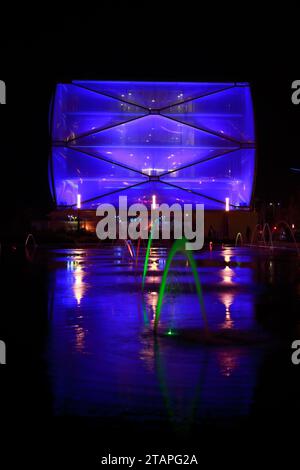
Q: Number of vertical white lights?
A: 3